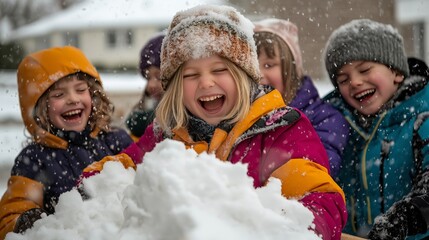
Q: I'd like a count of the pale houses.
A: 1